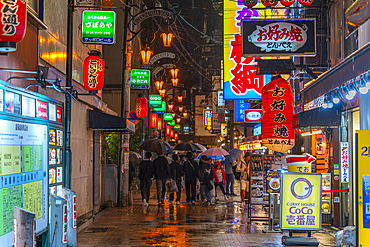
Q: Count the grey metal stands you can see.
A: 3